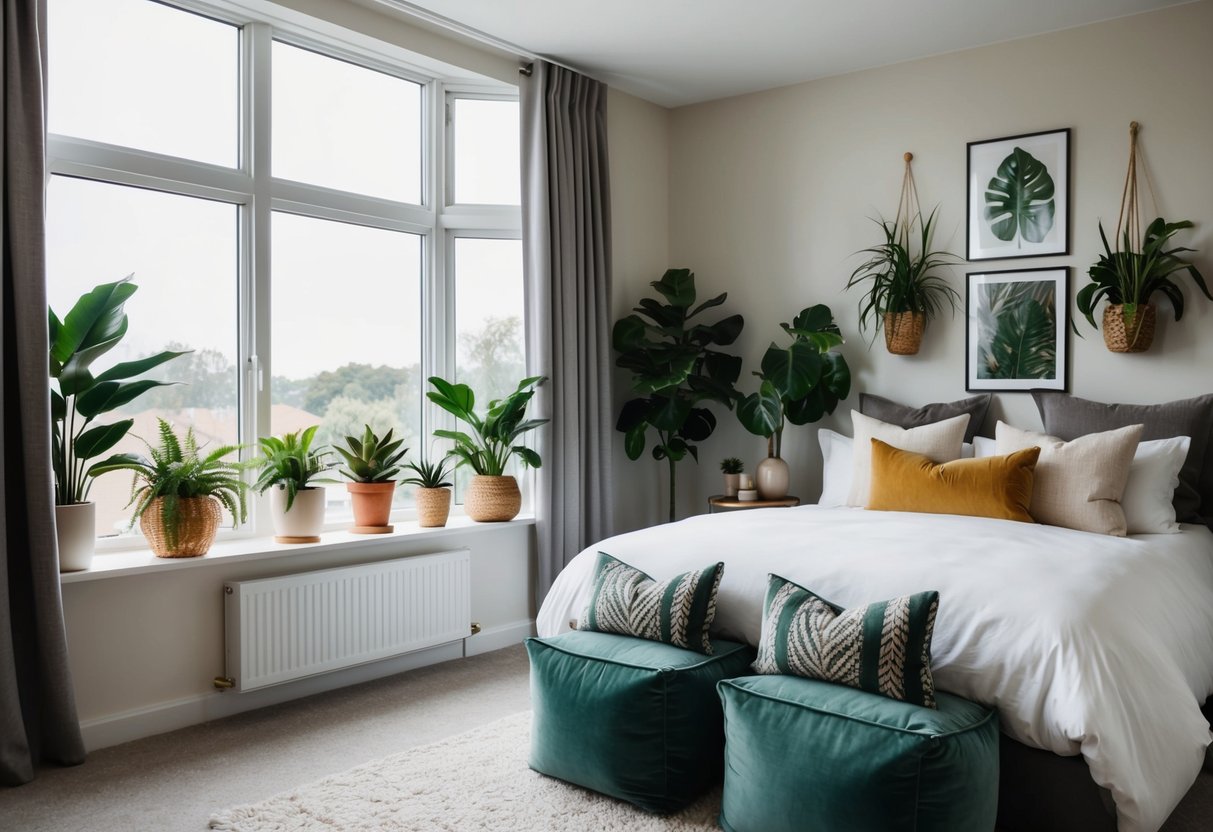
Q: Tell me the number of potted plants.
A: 11